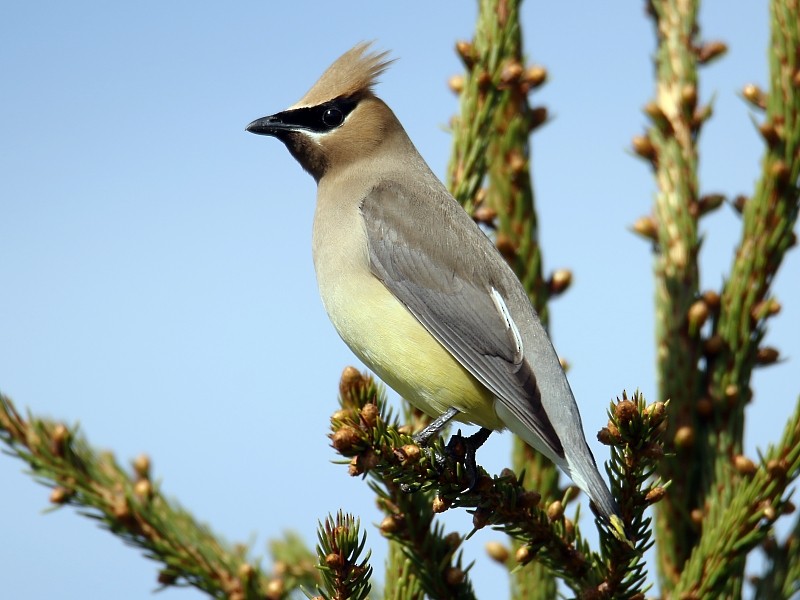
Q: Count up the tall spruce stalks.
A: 4